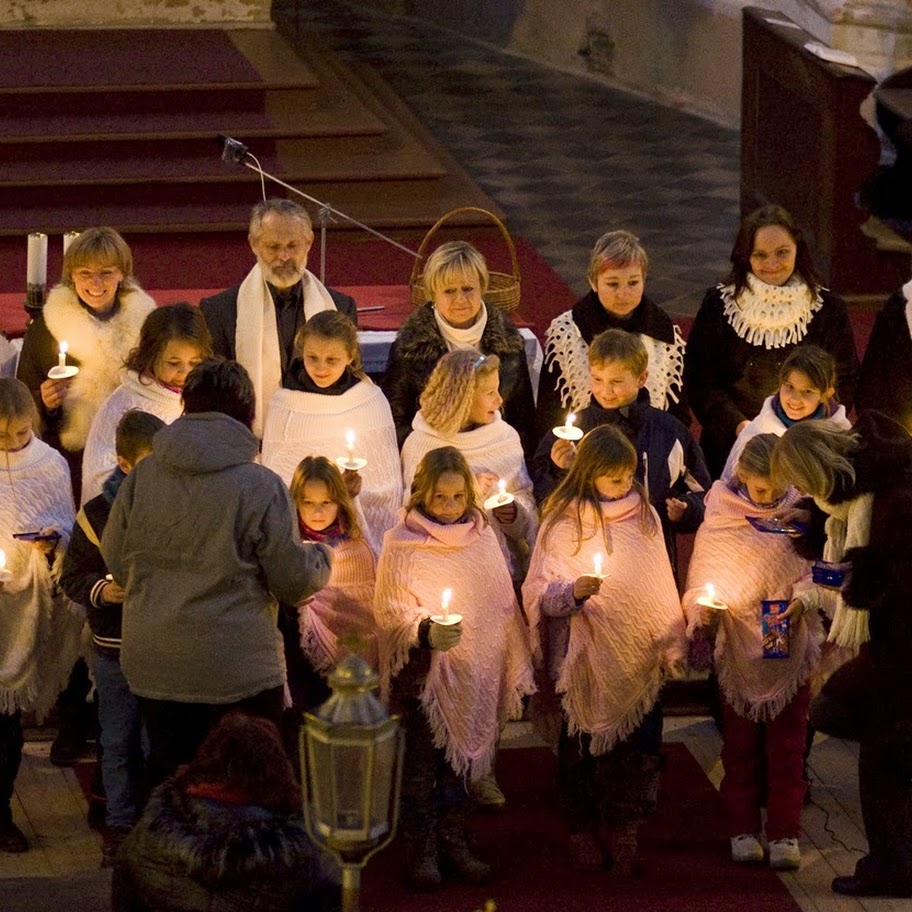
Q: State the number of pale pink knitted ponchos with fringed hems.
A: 4